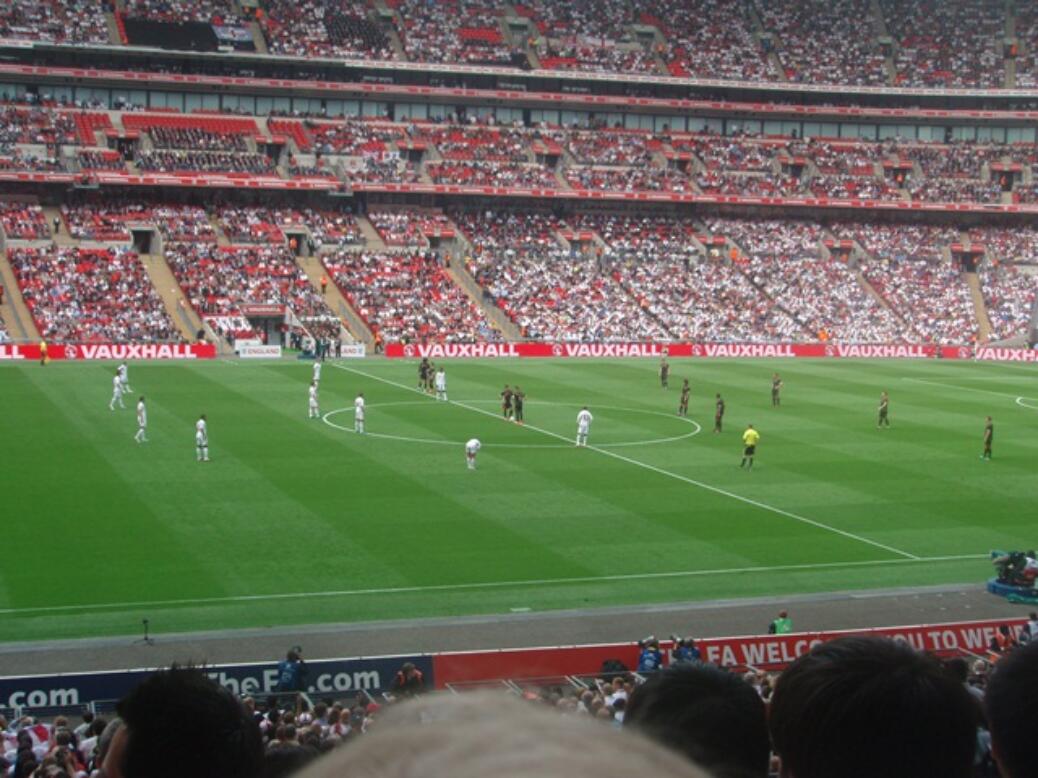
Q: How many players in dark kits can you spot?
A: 10